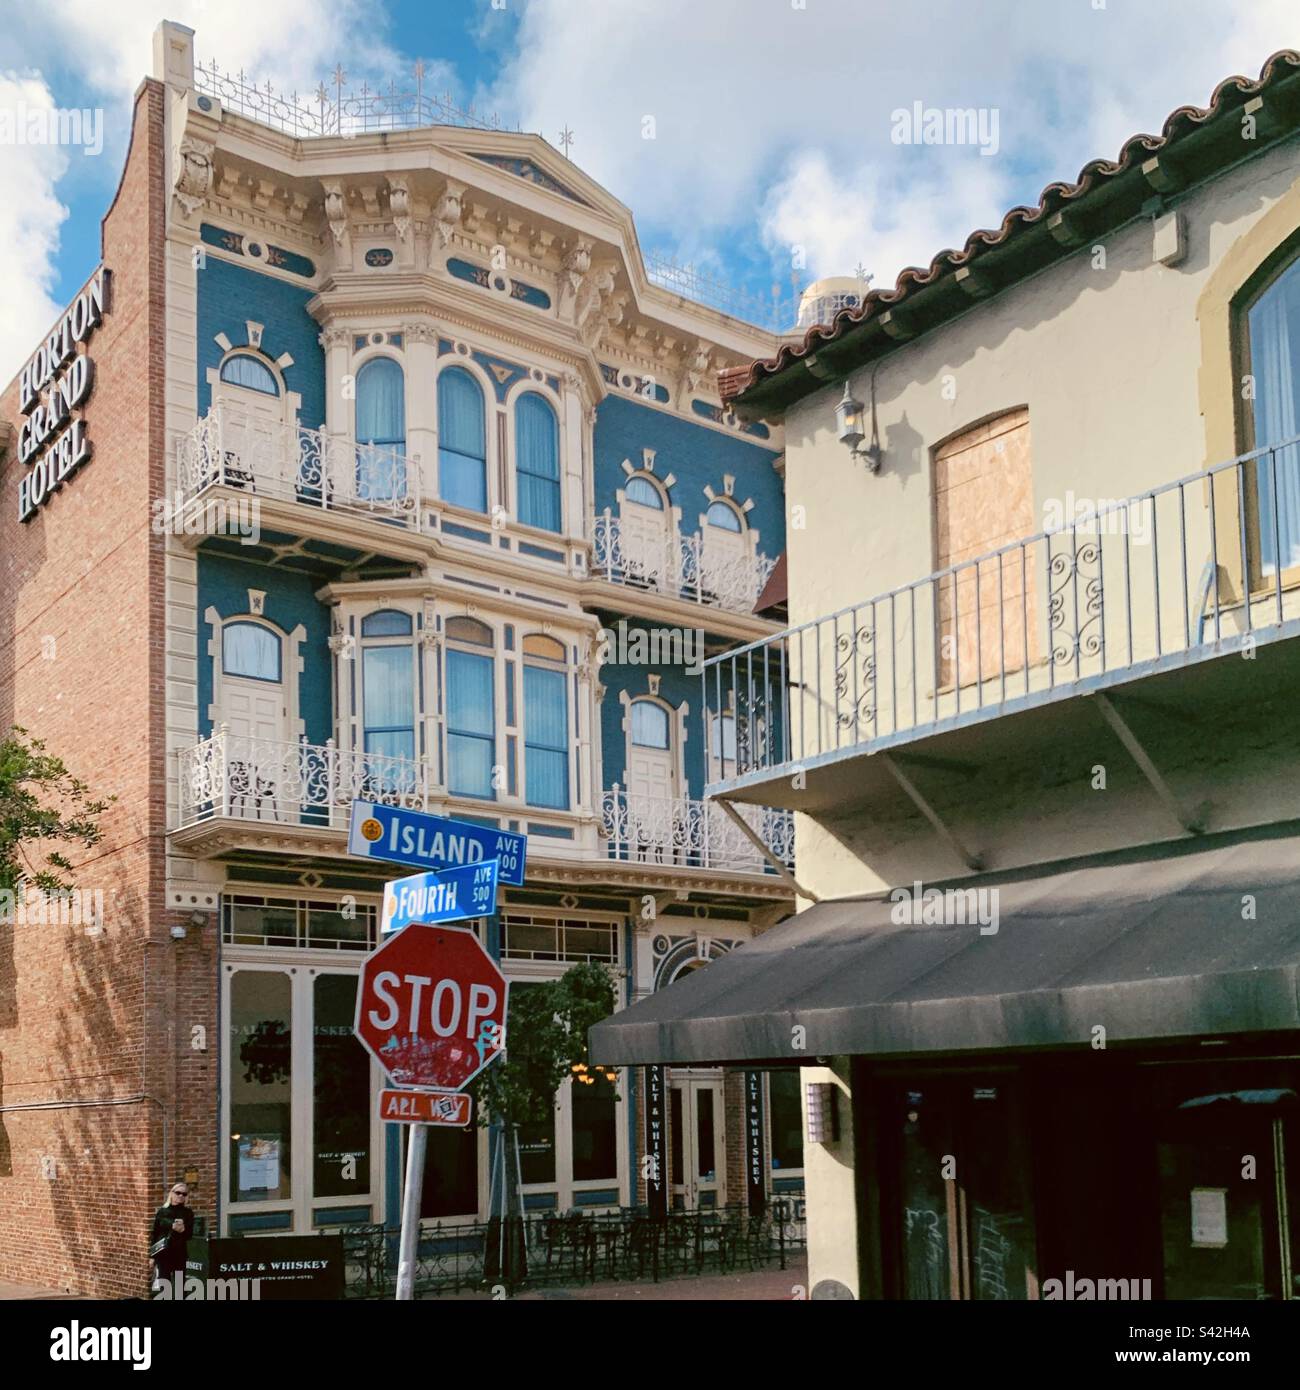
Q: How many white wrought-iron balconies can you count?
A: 4